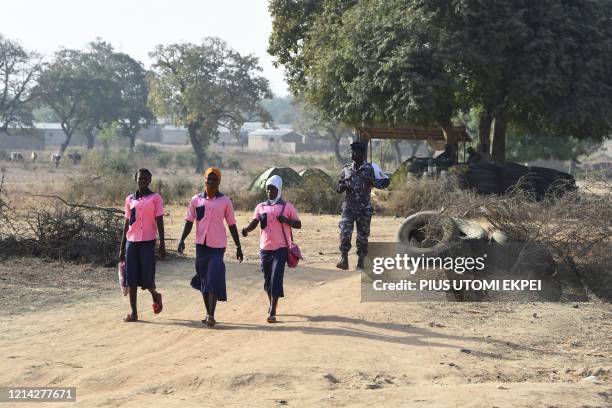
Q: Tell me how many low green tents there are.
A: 2